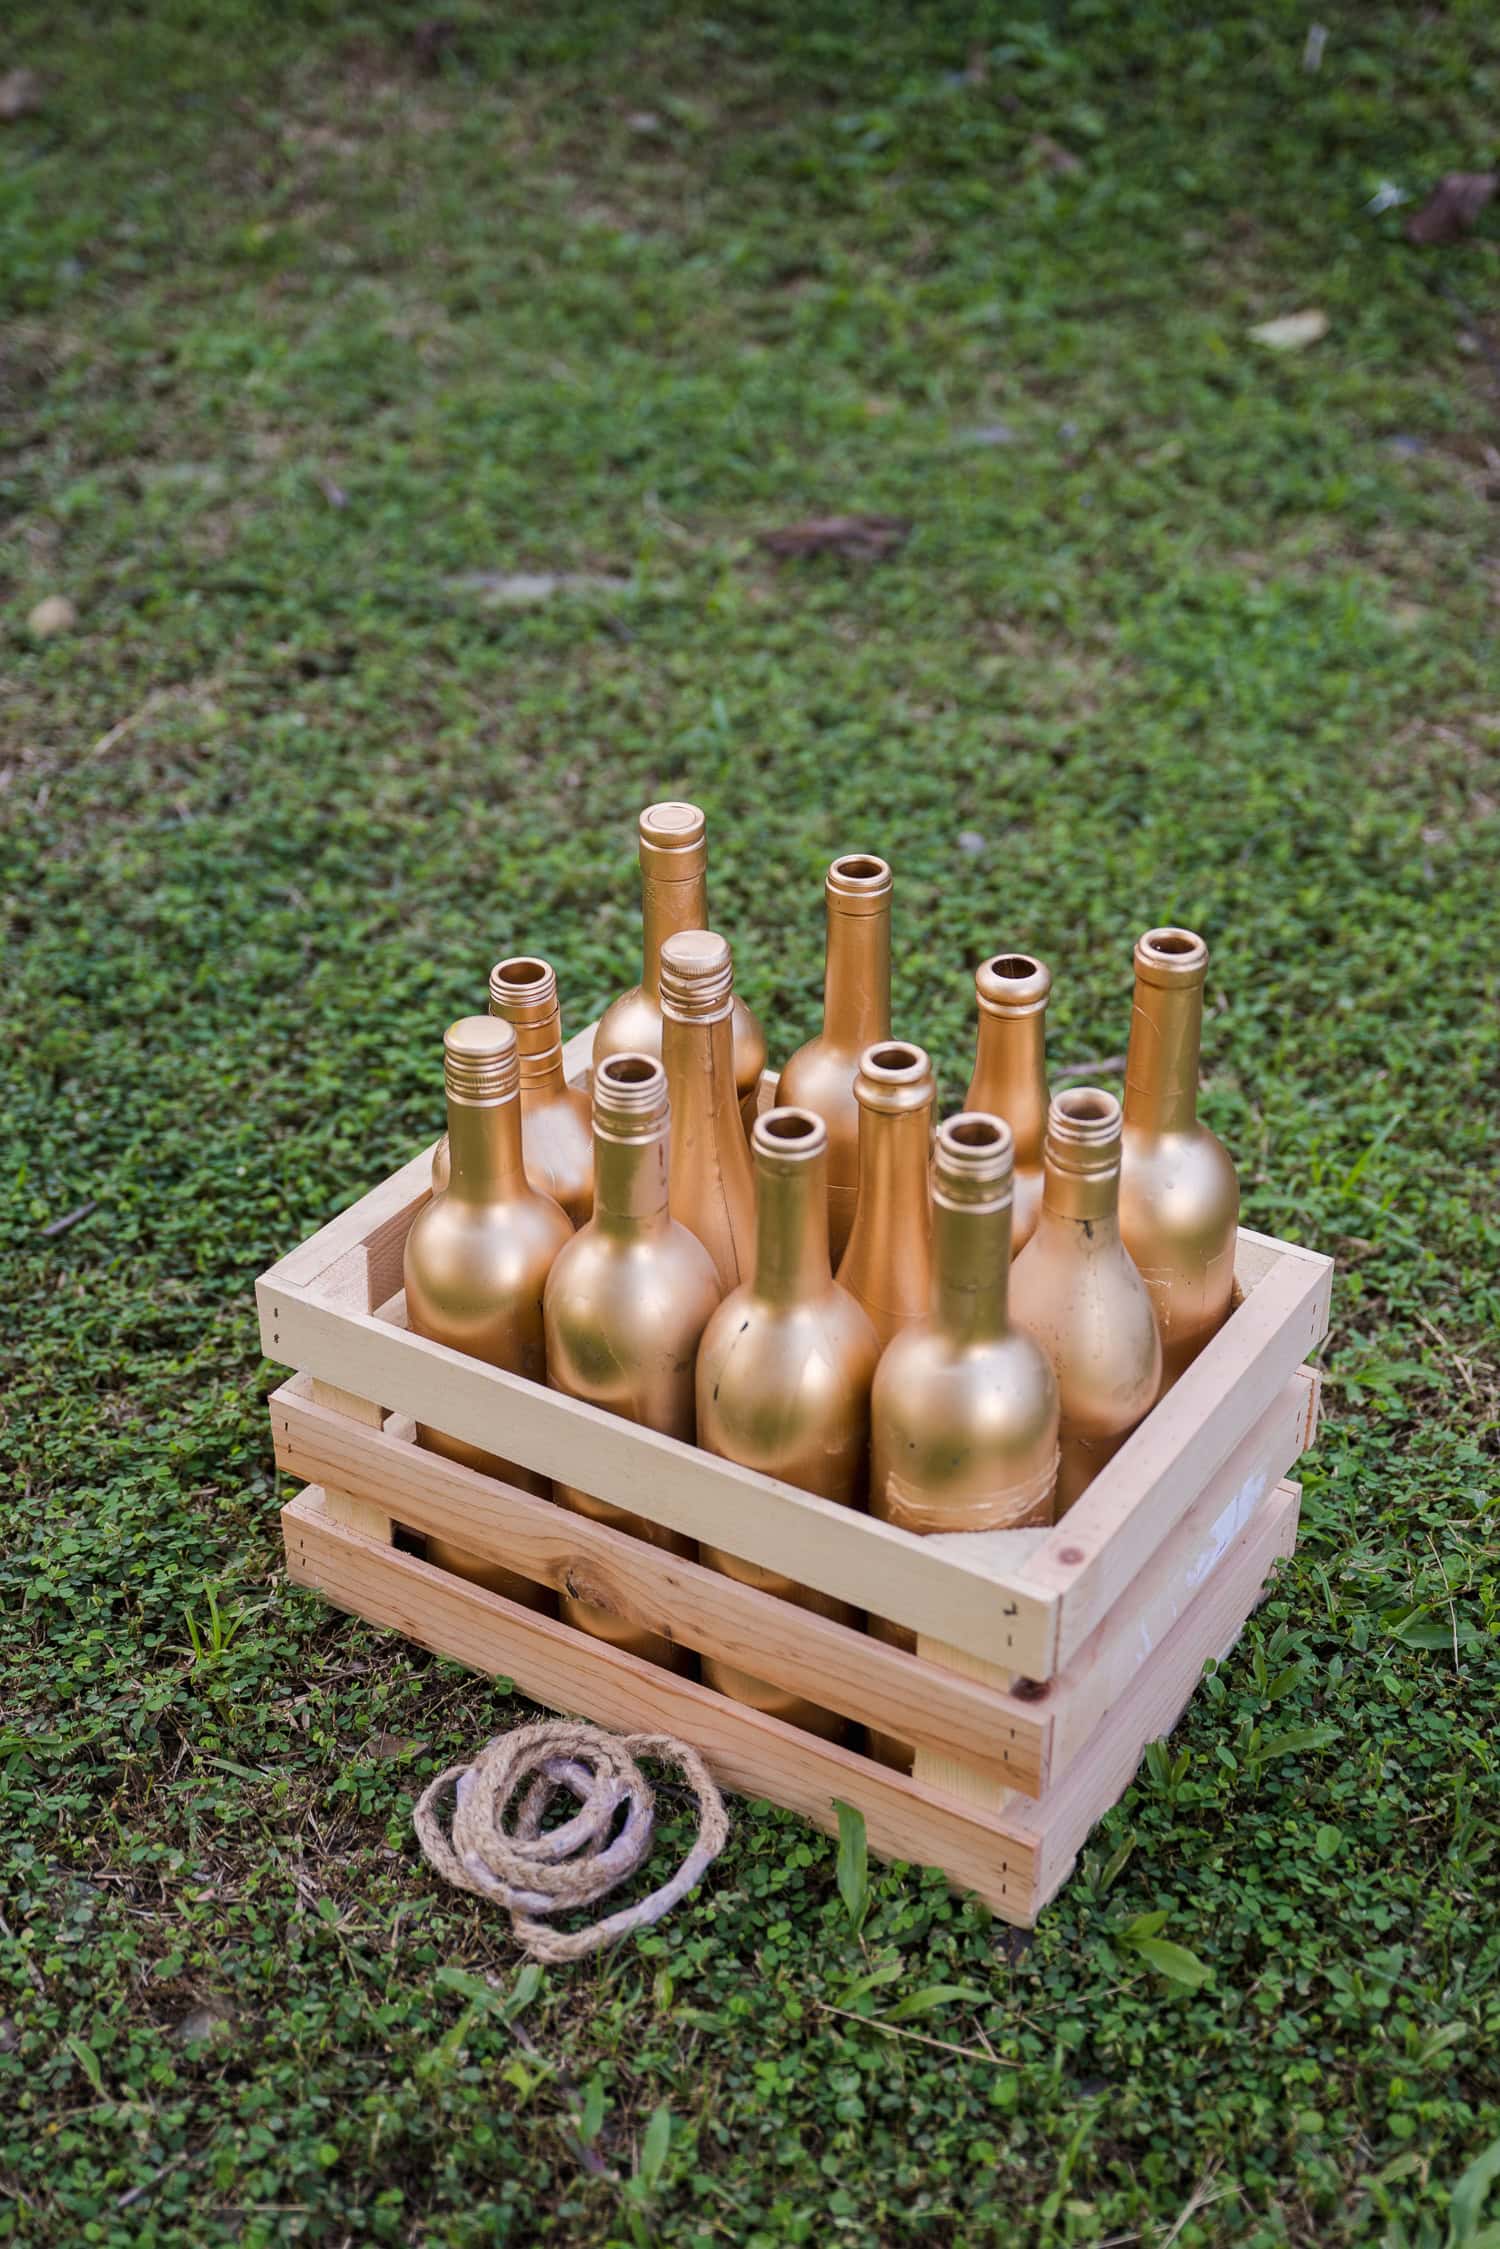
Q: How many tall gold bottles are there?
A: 12